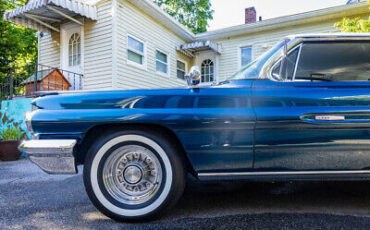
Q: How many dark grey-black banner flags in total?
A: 0